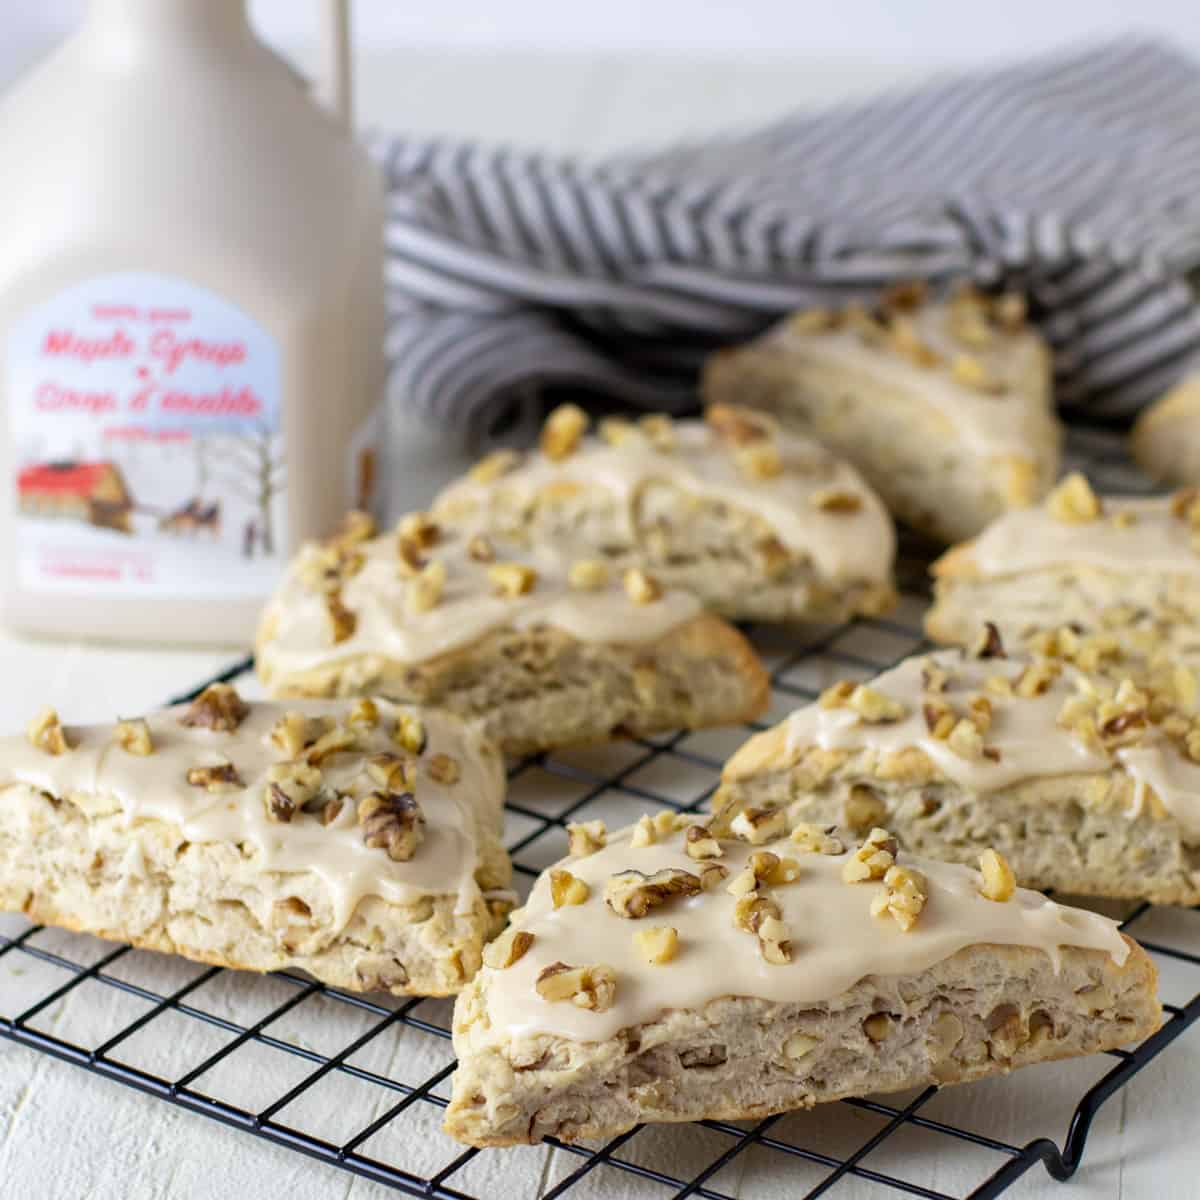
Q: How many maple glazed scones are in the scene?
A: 8